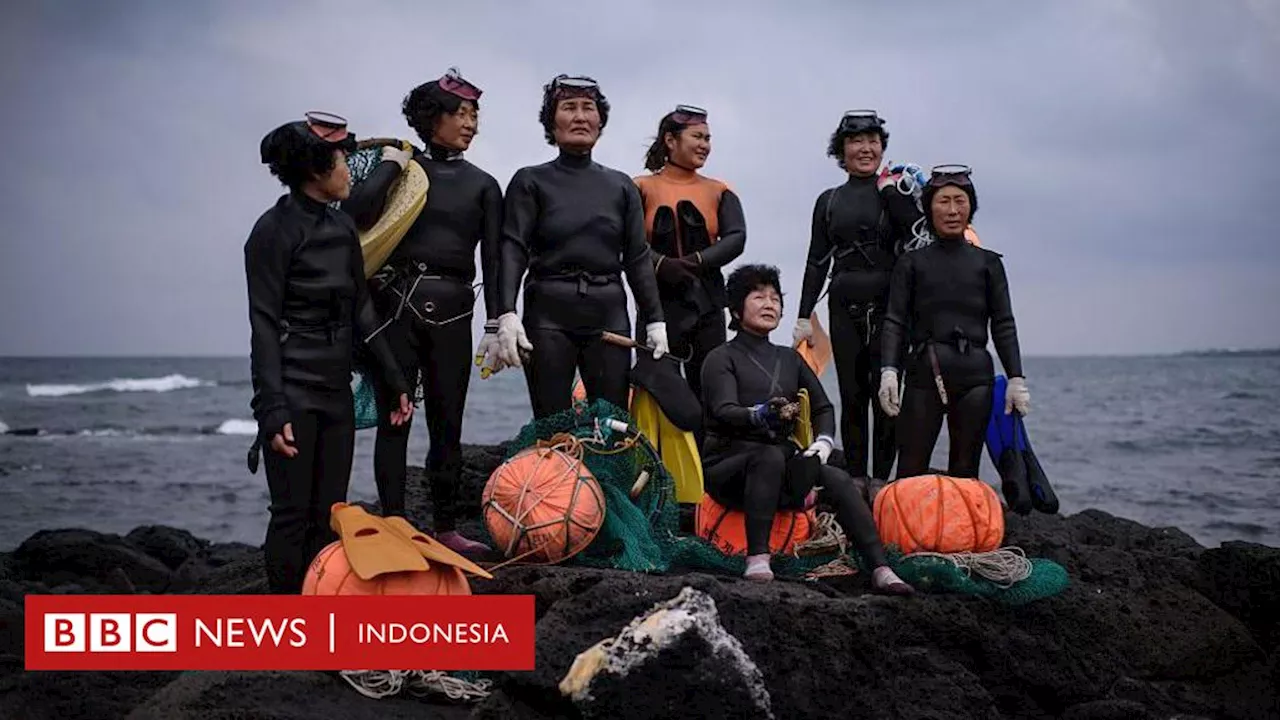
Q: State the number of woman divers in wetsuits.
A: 7